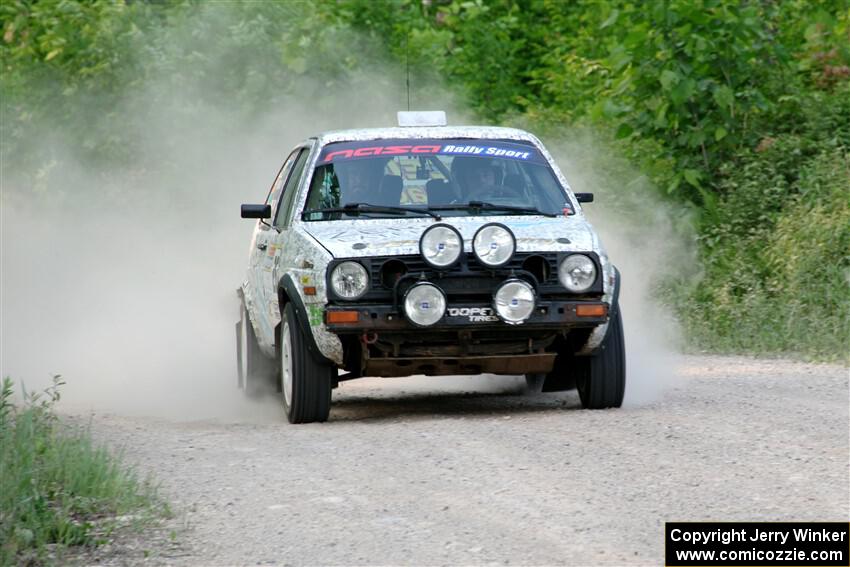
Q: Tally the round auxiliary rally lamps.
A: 4